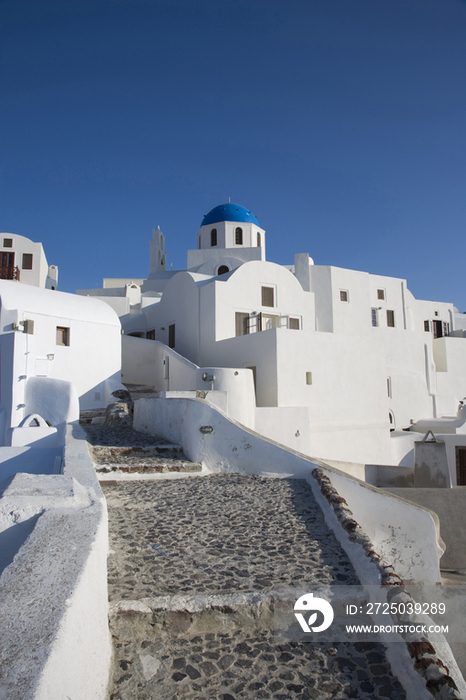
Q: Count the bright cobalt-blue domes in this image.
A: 1